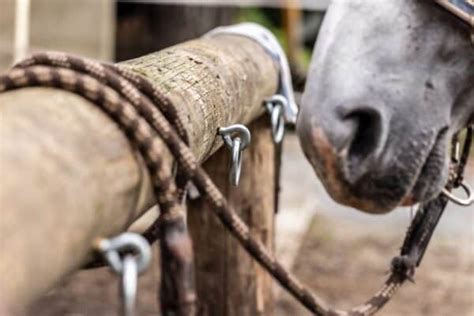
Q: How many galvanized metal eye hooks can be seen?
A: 3